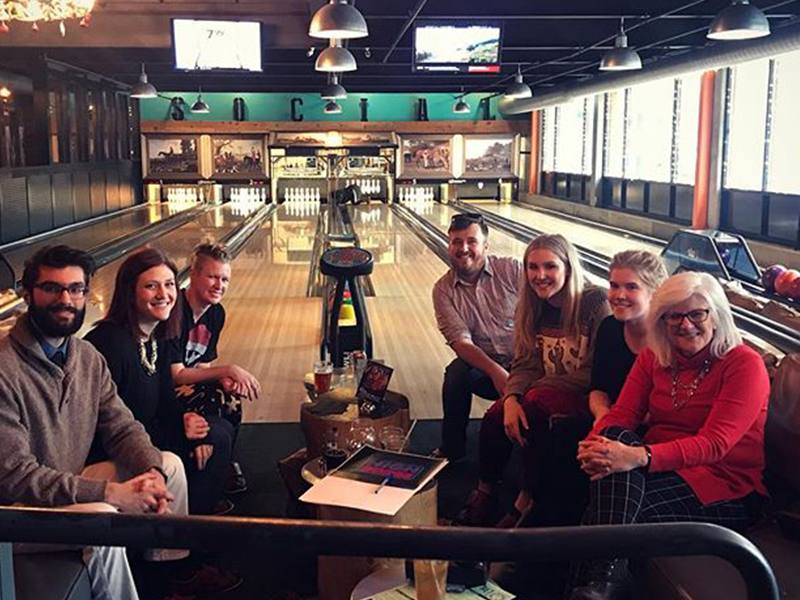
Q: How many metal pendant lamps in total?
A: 10